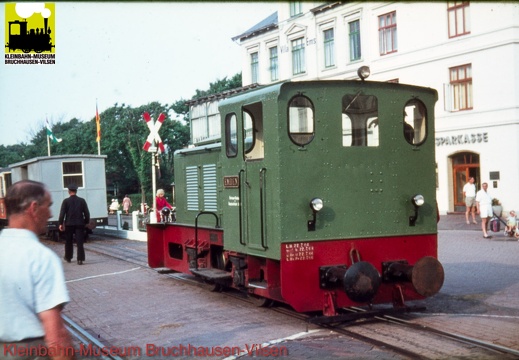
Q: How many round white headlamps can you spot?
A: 3